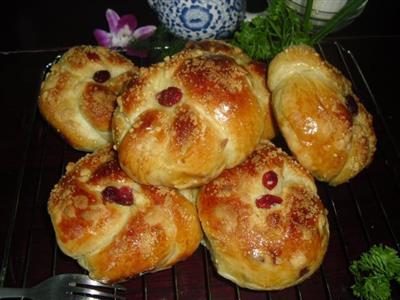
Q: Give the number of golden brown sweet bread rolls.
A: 6